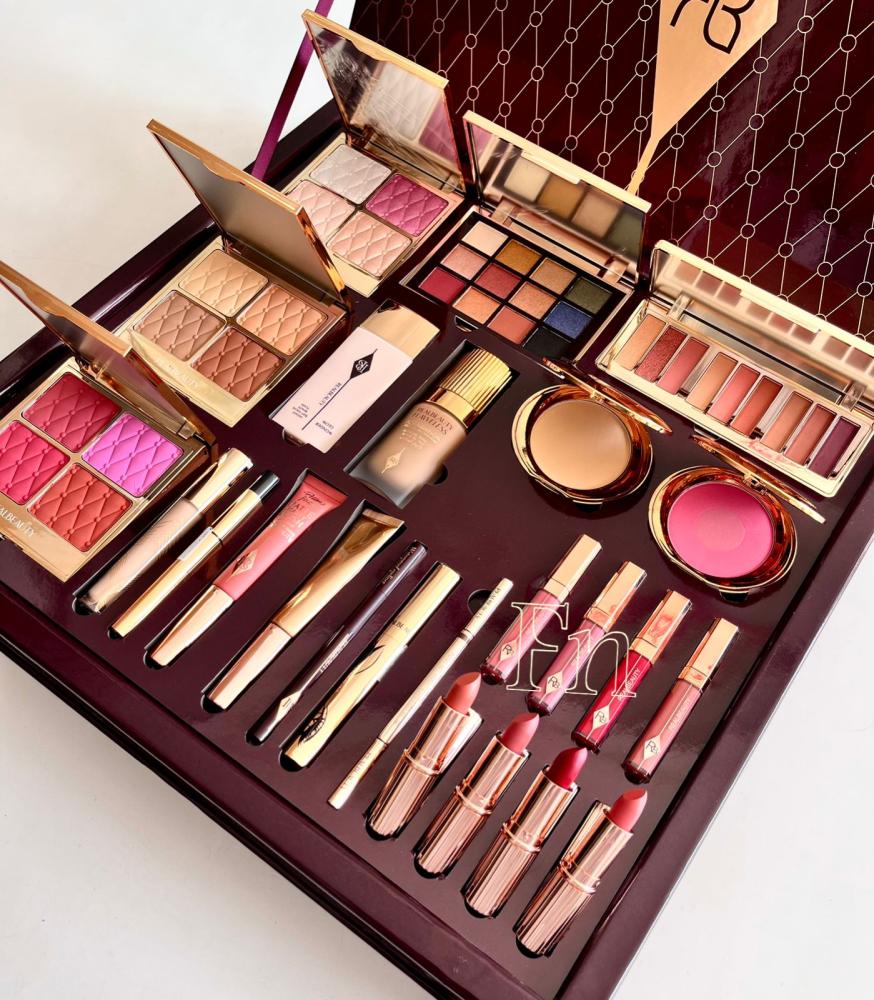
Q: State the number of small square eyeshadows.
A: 12